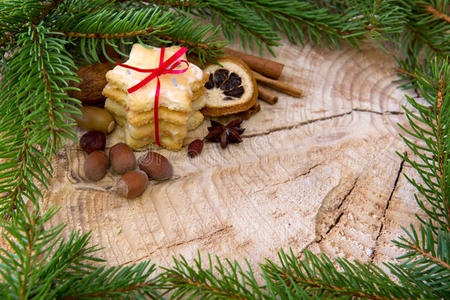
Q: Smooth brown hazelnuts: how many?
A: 4